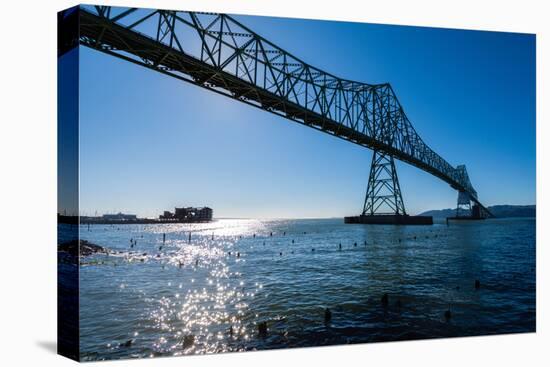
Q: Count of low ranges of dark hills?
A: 1